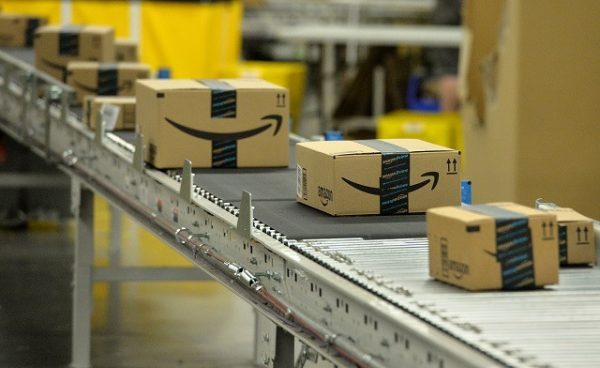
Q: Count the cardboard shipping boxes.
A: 9